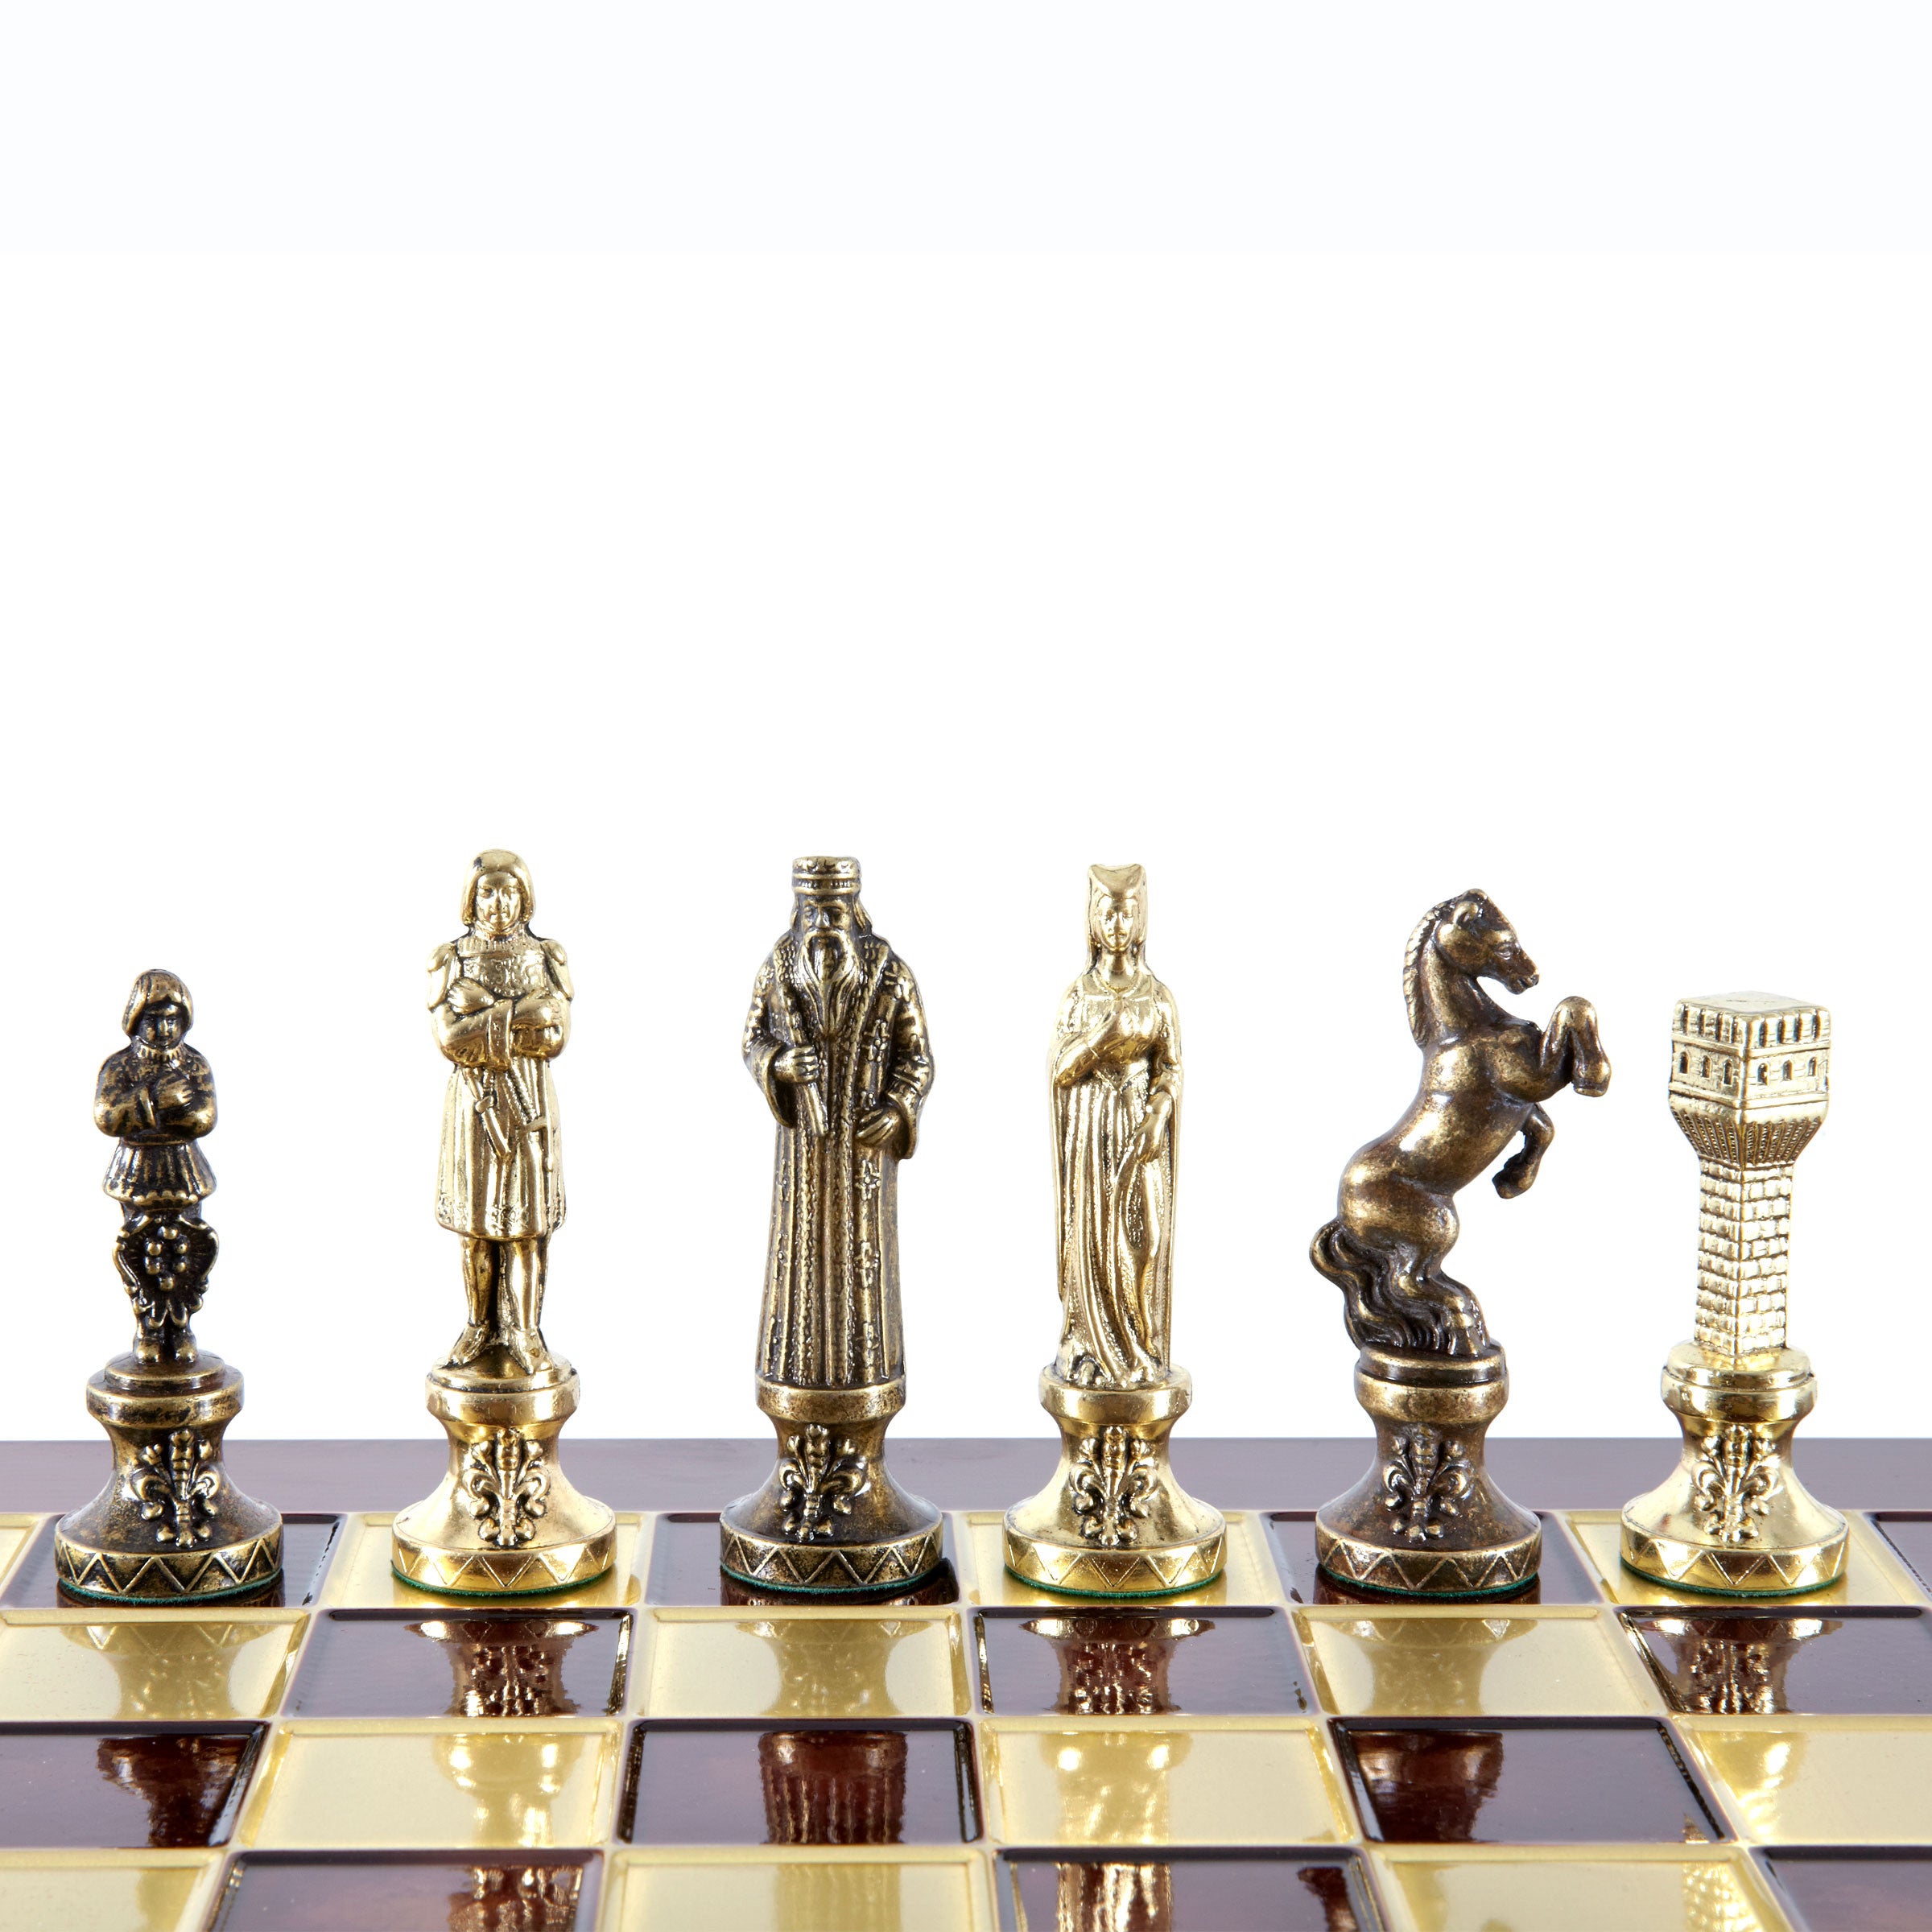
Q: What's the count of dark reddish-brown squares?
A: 13